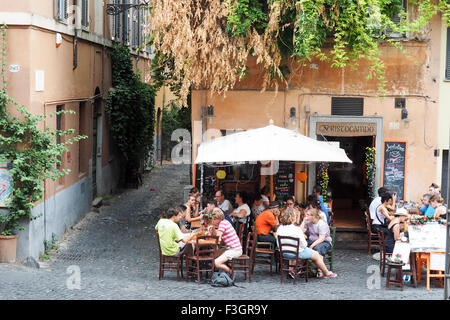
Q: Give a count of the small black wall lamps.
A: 3